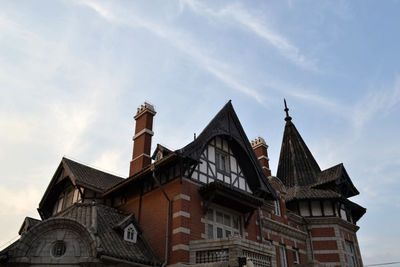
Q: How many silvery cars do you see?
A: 0